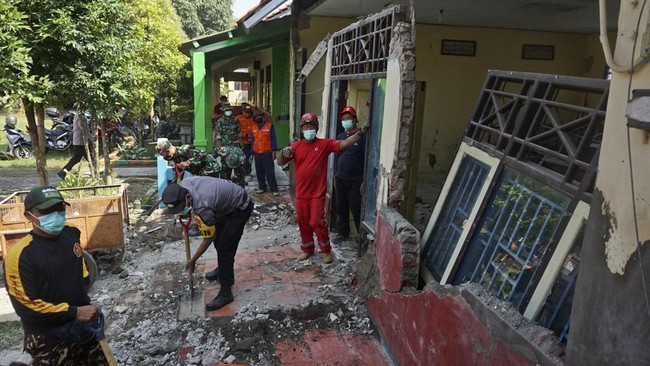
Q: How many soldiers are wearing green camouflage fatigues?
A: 3